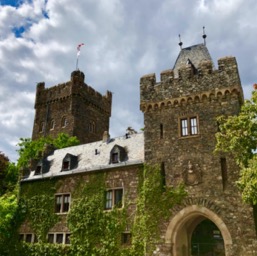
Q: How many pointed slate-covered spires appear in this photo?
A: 1